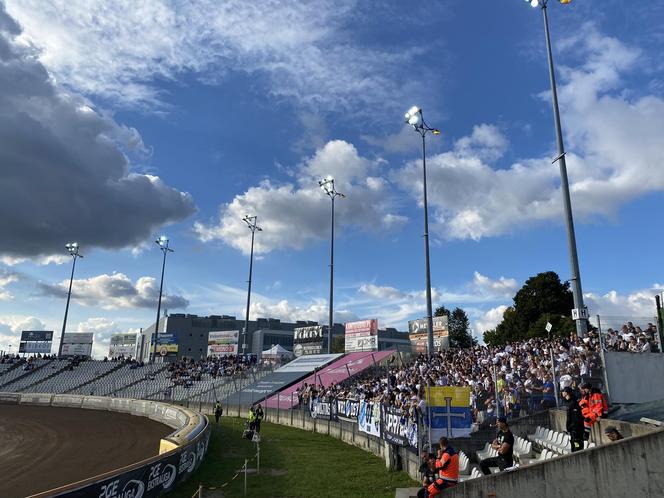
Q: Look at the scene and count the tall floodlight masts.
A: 6